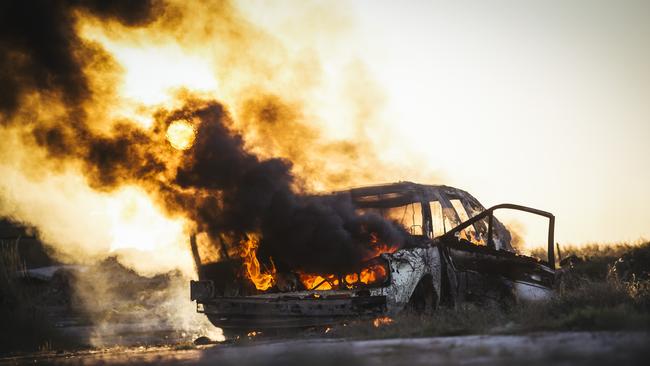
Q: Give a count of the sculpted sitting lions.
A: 0